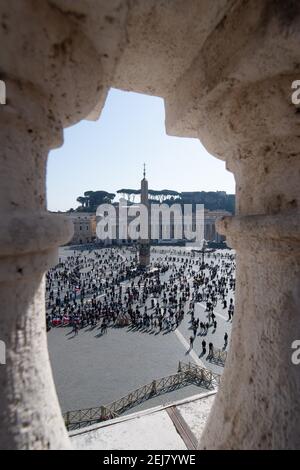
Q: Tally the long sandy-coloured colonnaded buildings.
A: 1